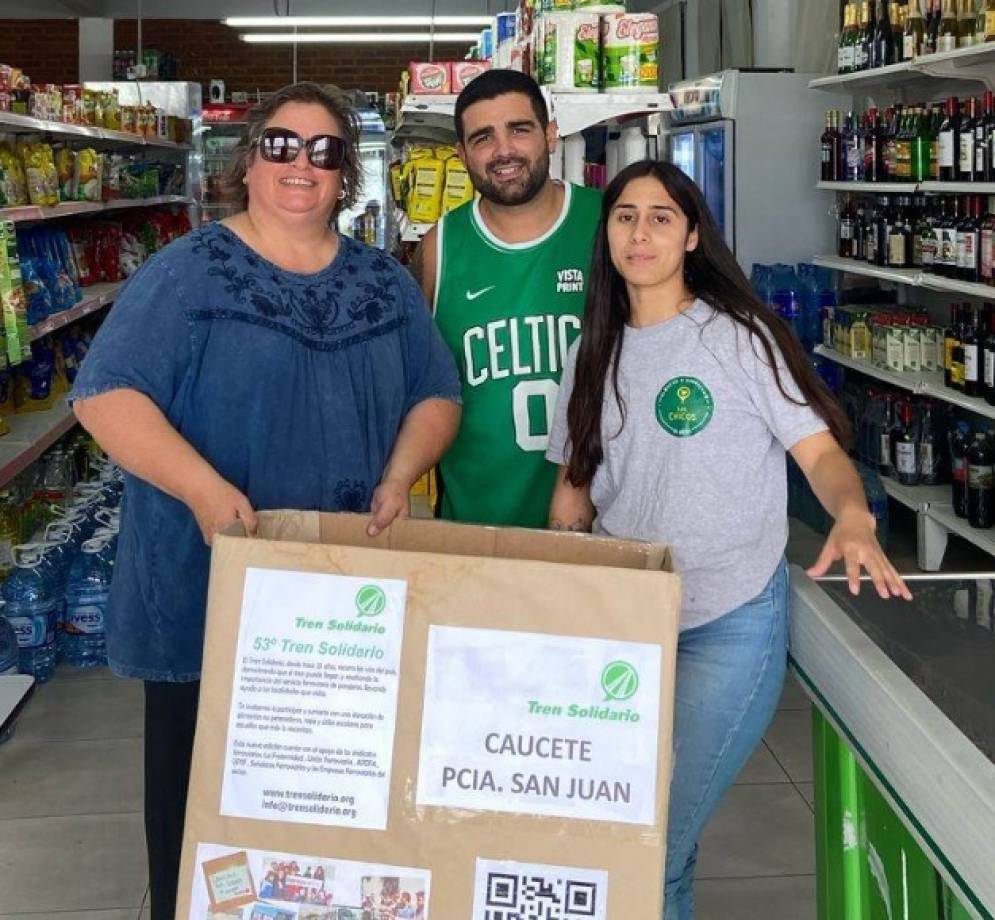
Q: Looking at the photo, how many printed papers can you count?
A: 4